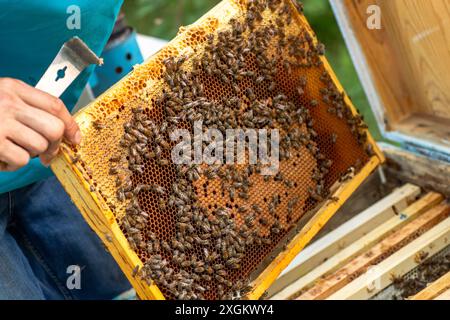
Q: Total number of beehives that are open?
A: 1